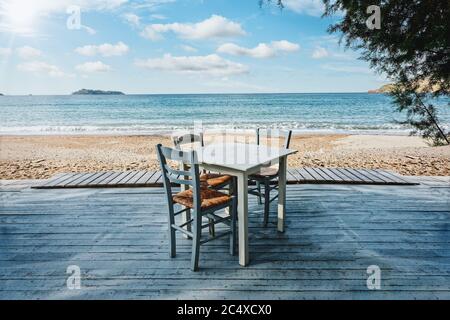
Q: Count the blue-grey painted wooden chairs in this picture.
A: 3